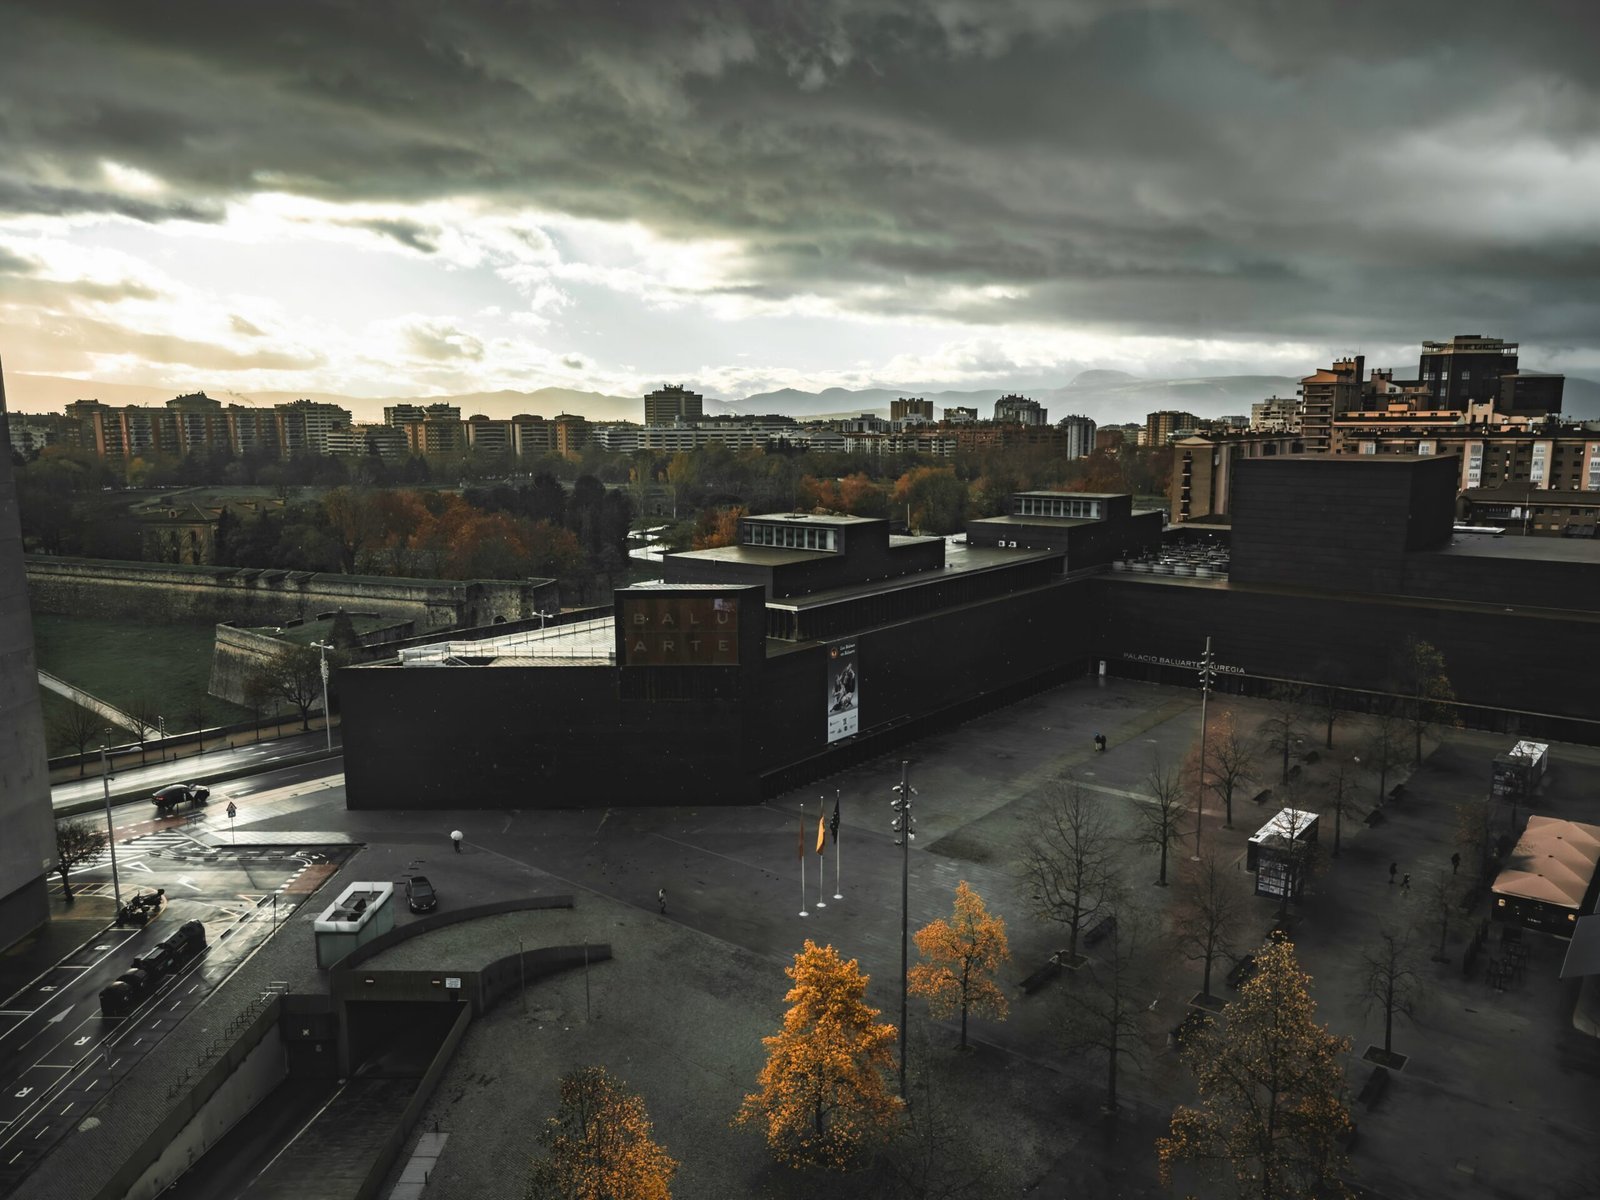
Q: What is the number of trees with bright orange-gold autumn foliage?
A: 4